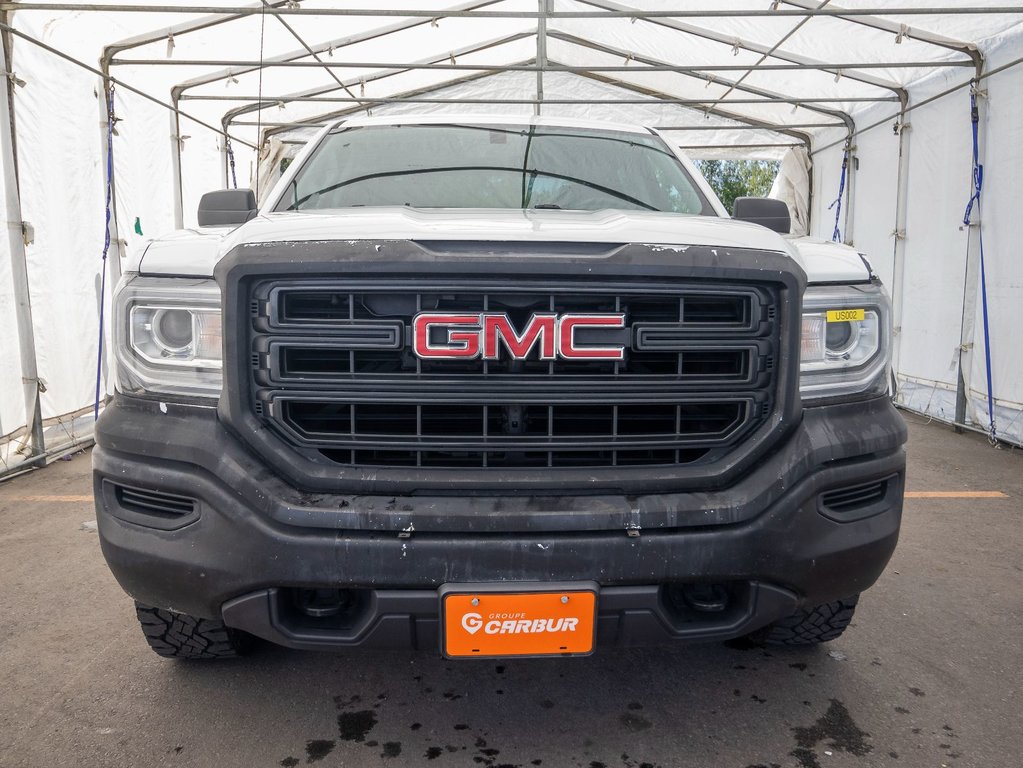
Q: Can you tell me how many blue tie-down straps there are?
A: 4